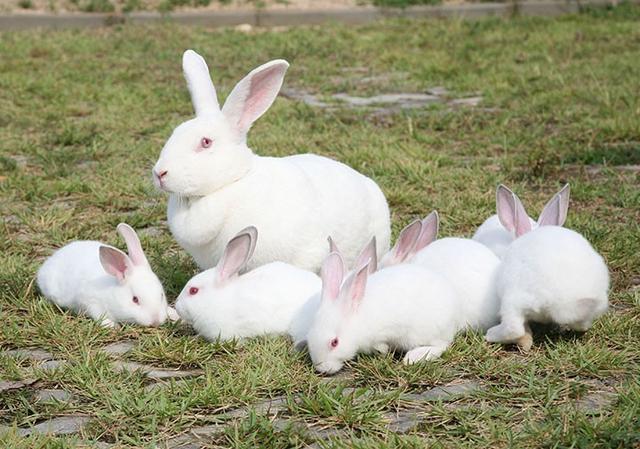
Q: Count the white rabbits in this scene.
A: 8